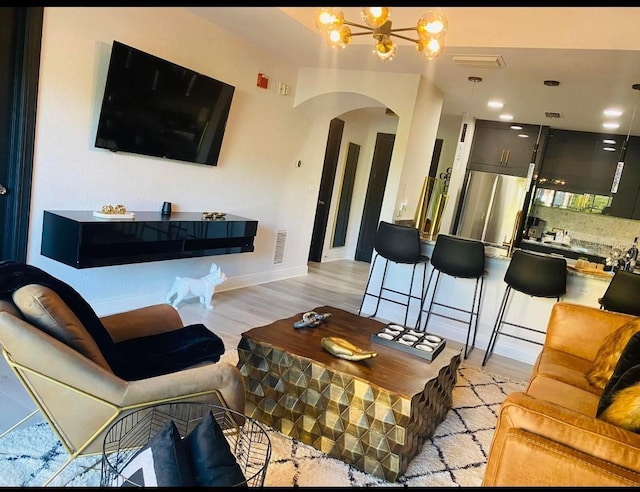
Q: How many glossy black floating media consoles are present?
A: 1